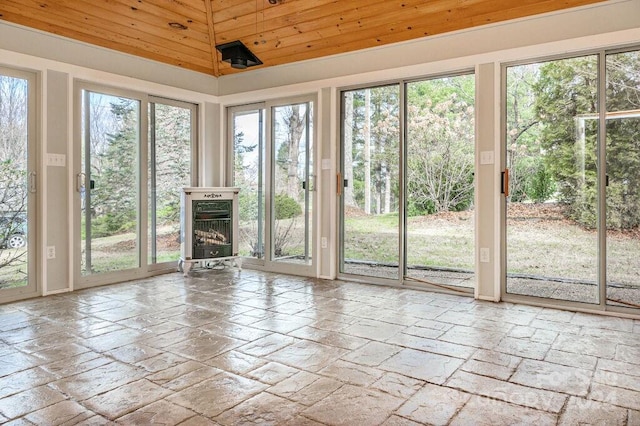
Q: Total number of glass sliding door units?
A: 5